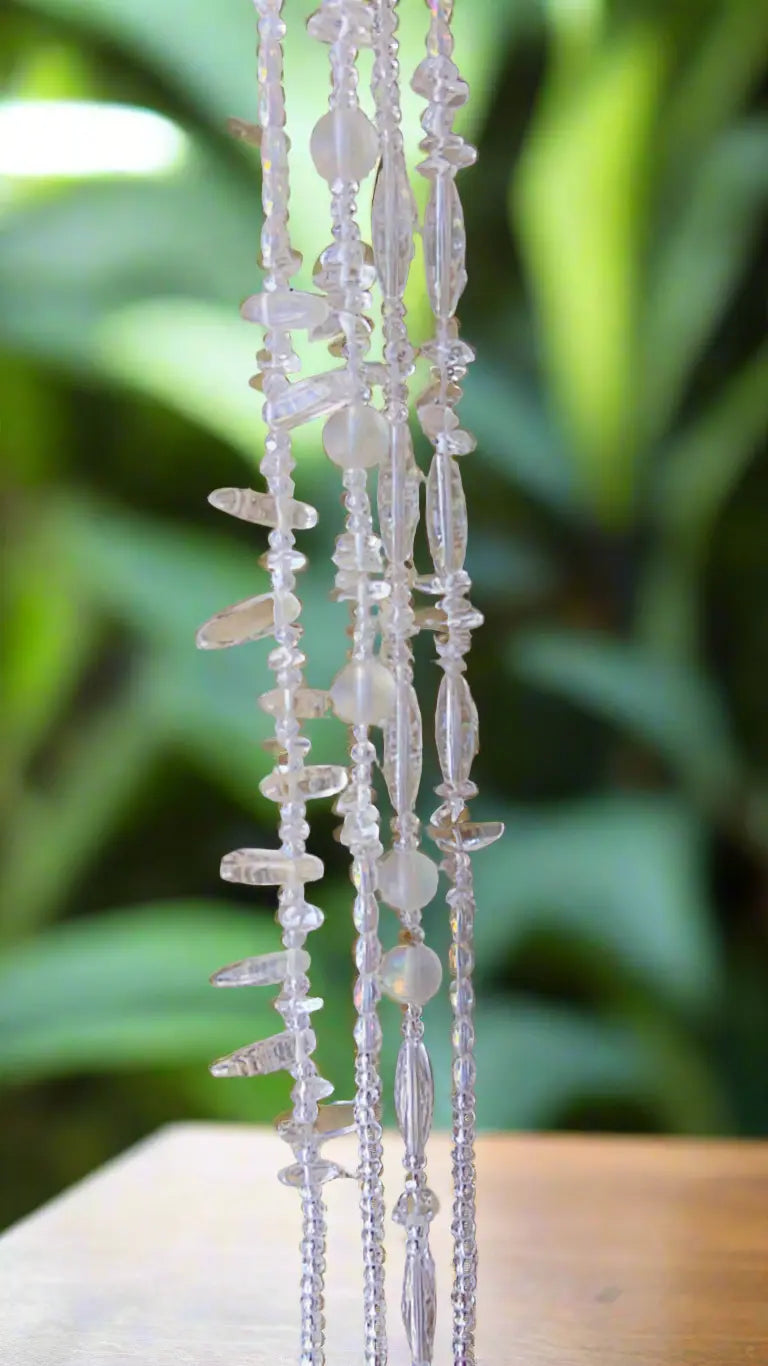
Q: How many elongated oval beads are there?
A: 8